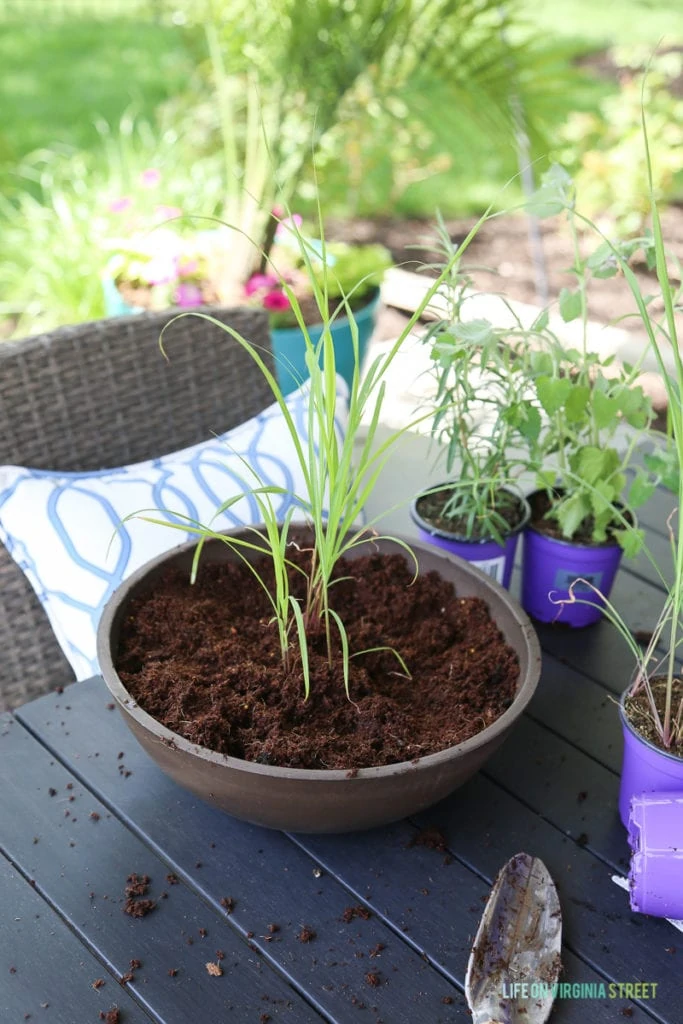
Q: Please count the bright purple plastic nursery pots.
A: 4